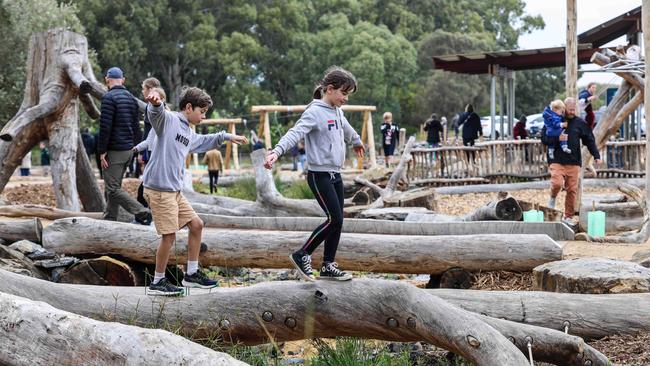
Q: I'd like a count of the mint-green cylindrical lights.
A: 2